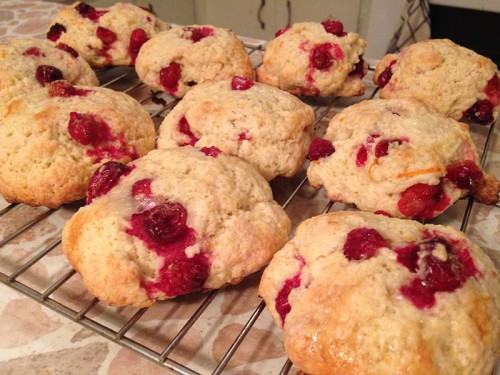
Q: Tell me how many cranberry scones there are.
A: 10